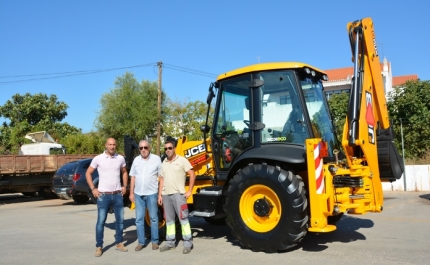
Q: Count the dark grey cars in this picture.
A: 1